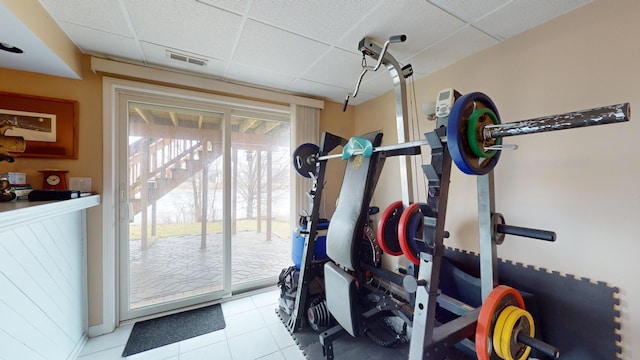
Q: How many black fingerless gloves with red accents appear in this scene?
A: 0